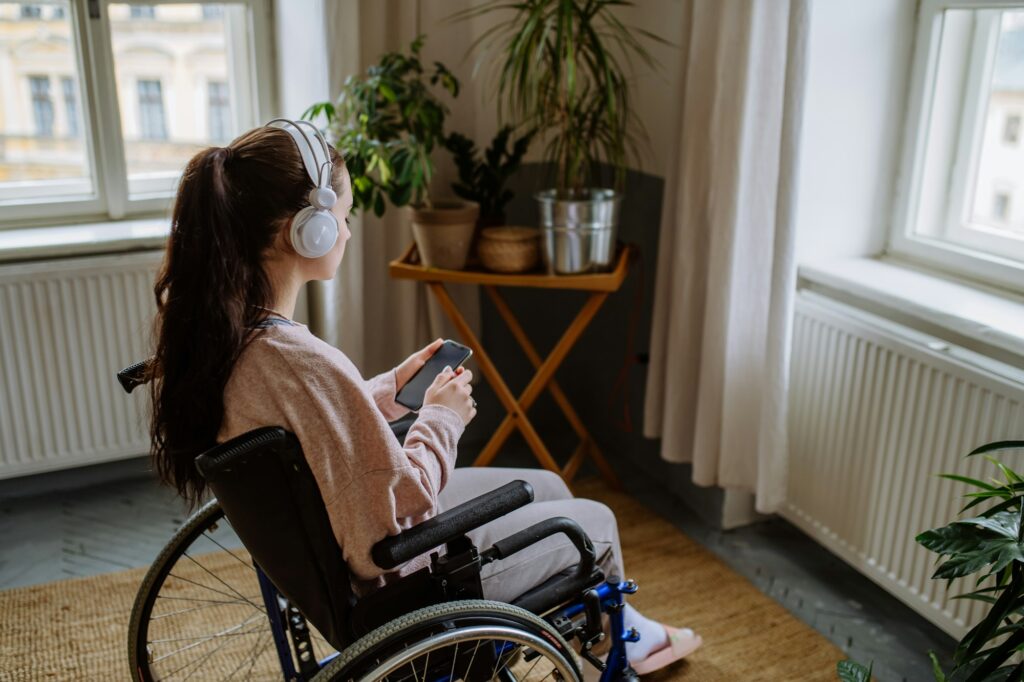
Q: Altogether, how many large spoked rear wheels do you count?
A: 2